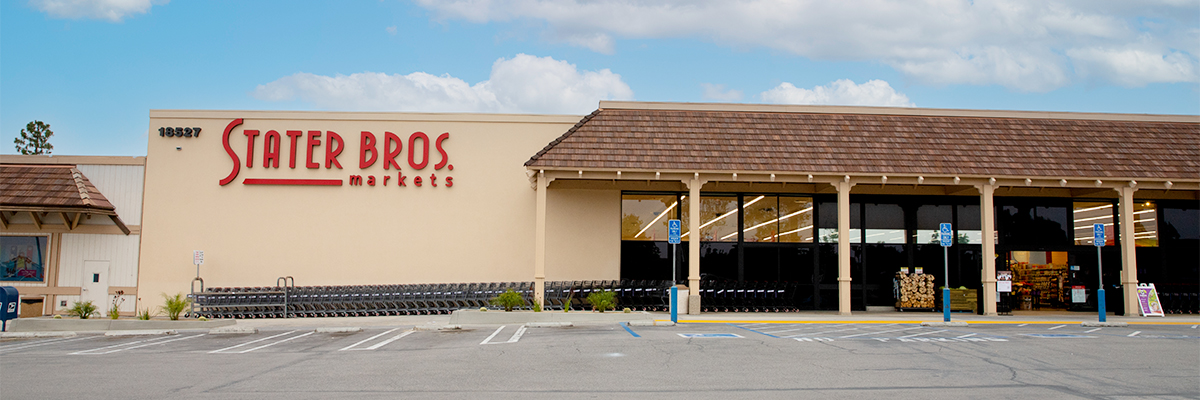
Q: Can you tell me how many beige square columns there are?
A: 5